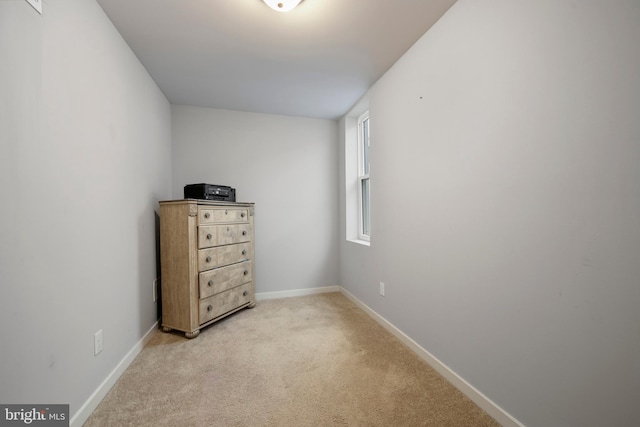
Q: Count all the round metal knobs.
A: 10